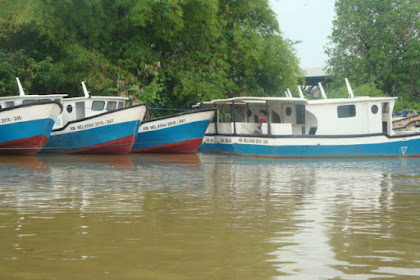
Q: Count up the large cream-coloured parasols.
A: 0